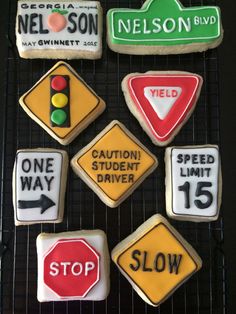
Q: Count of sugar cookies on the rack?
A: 9